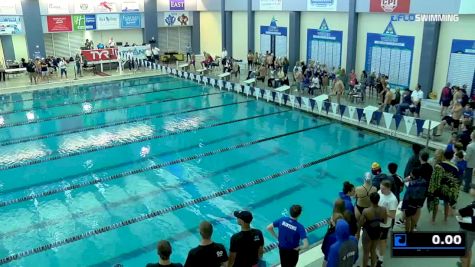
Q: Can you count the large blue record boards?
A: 4